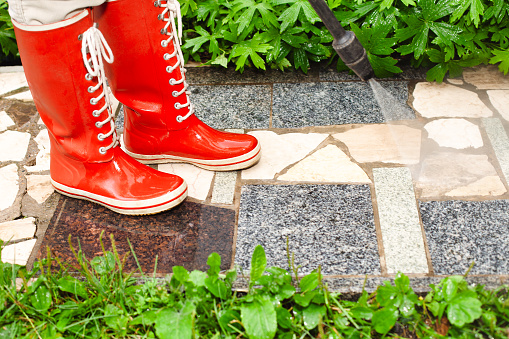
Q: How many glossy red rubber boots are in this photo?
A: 2